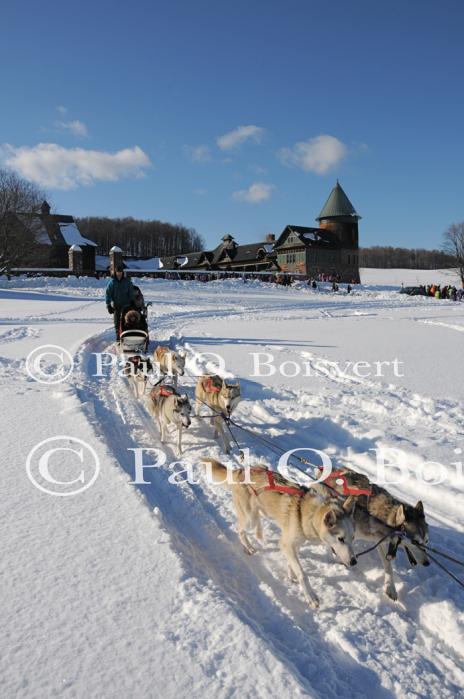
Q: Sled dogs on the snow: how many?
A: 6